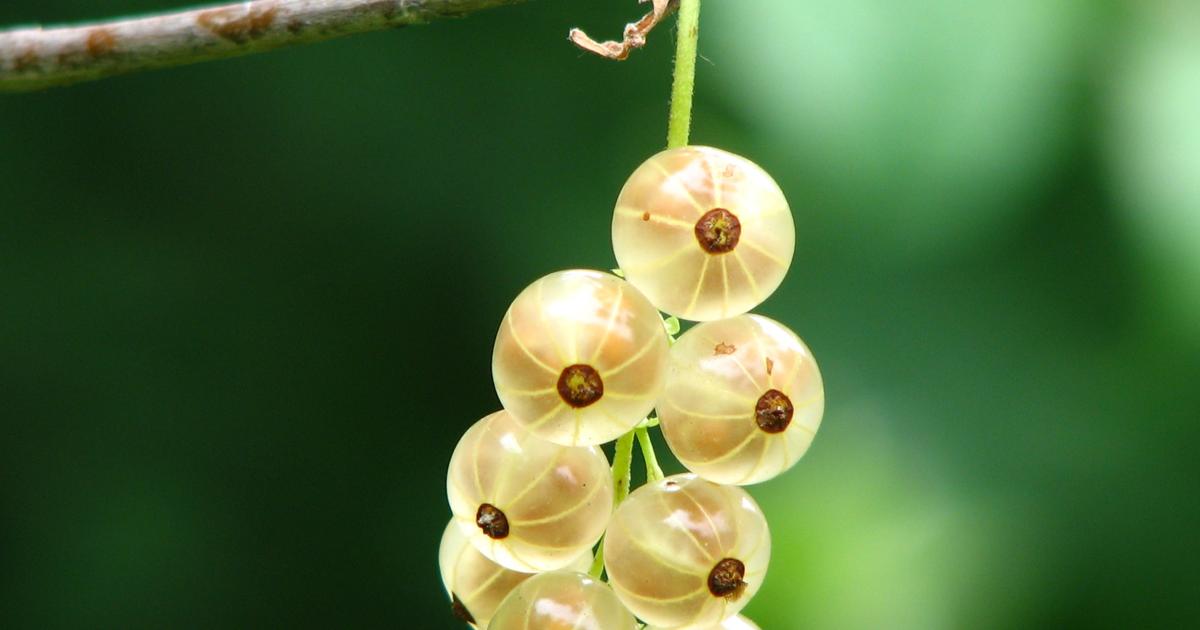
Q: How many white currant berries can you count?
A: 8